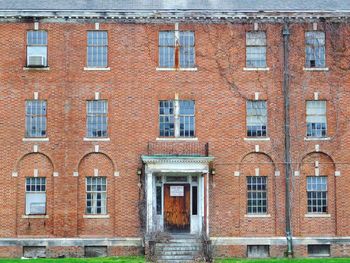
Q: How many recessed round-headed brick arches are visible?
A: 4